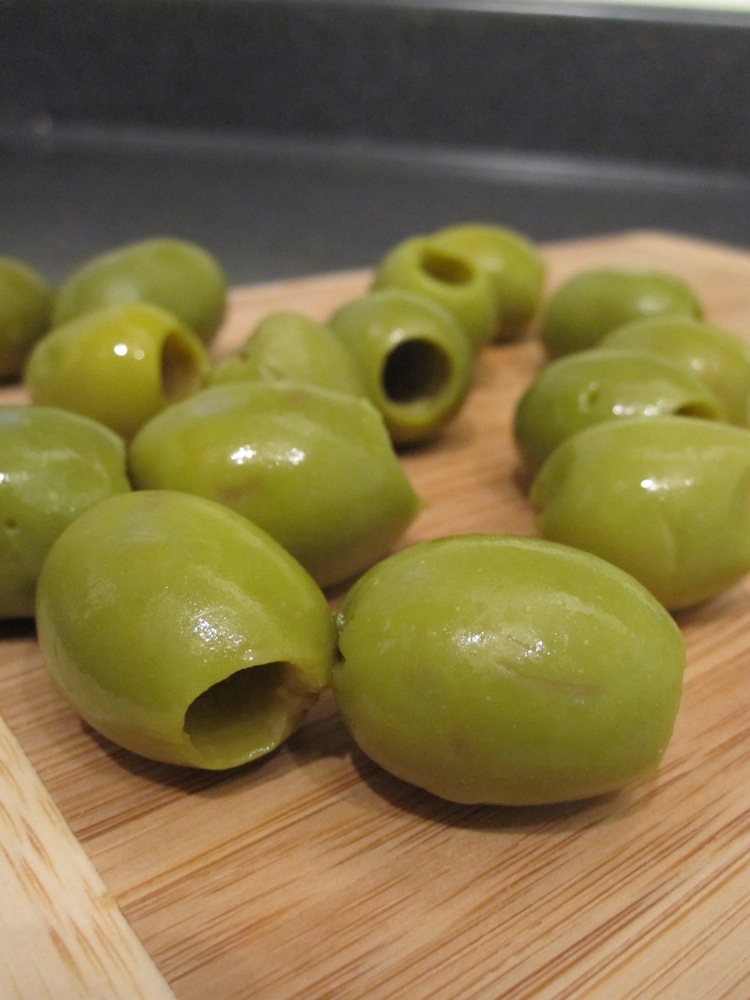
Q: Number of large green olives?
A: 15